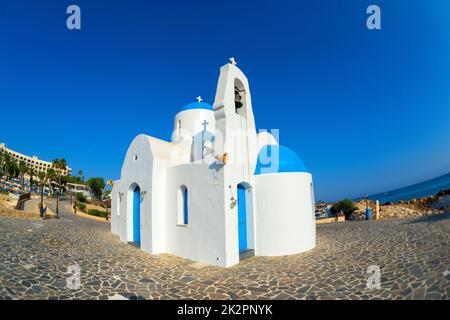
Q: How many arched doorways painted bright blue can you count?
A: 2